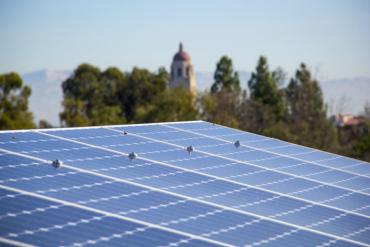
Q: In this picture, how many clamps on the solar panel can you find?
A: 4